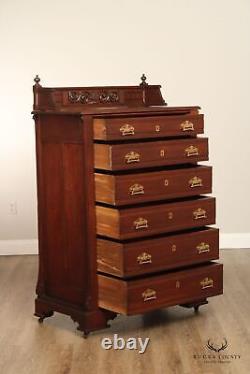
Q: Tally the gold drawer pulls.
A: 12